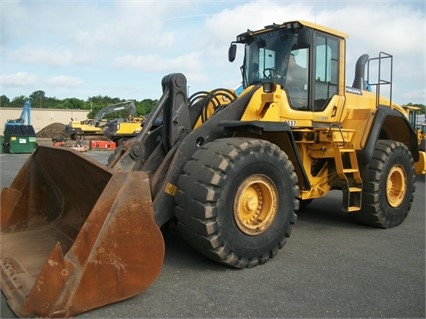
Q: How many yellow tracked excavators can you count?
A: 2